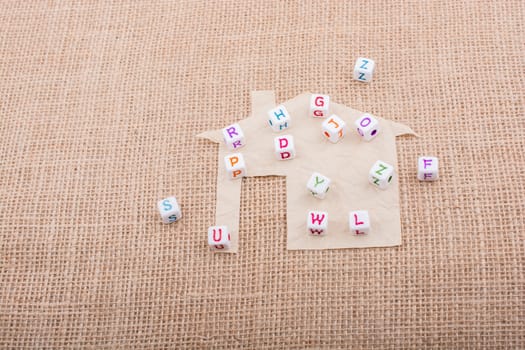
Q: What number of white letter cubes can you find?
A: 15